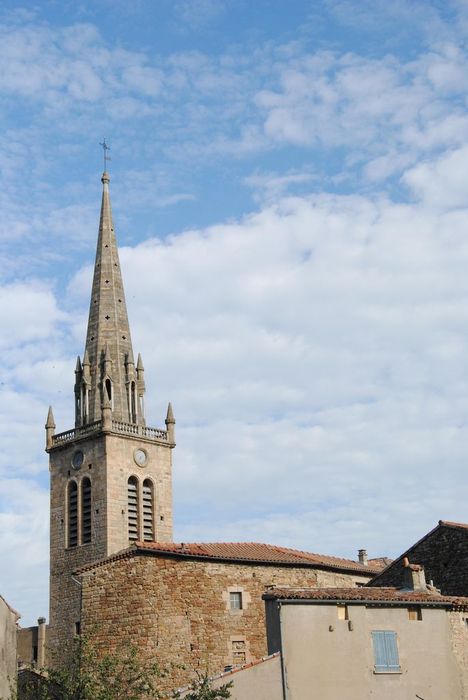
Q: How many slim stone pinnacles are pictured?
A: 8